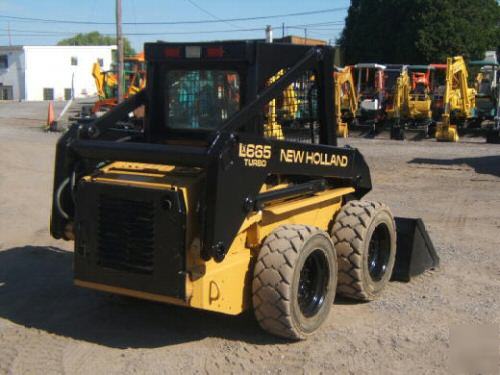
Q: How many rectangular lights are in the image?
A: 3